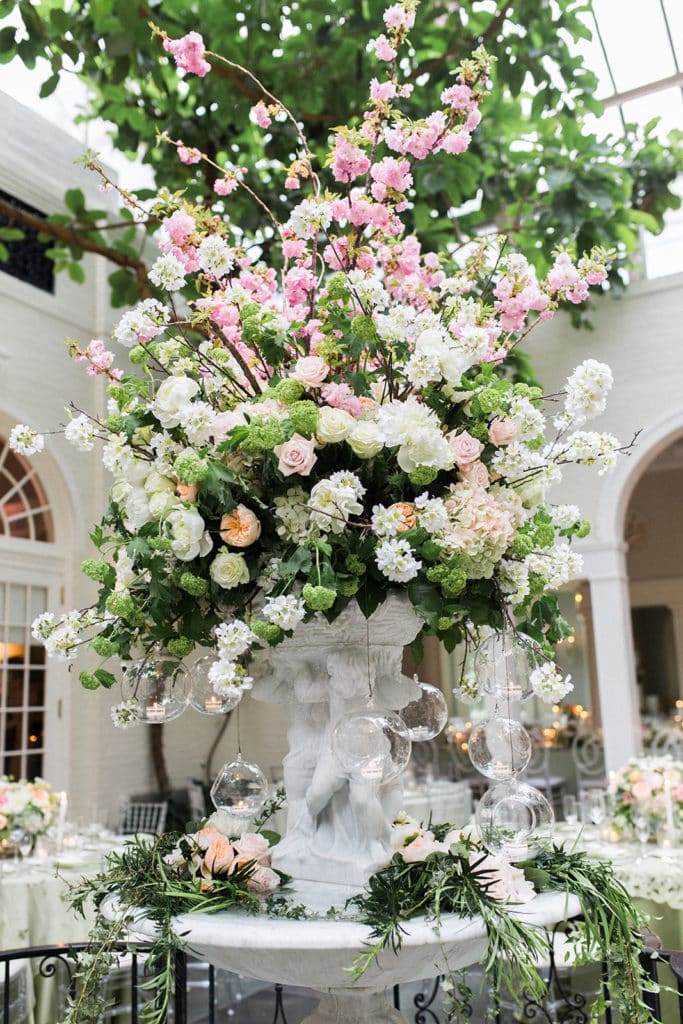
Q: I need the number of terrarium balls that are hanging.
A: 8